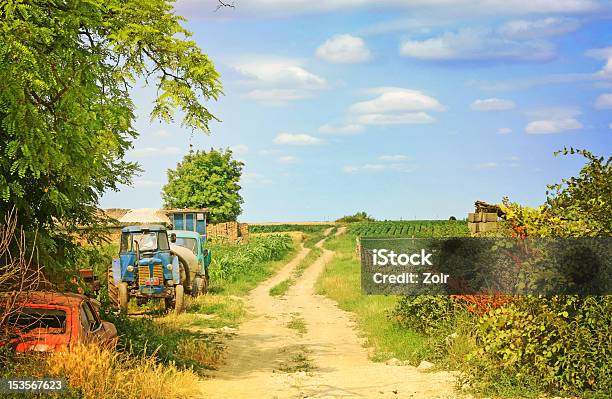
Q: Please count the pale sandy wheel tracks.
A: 2